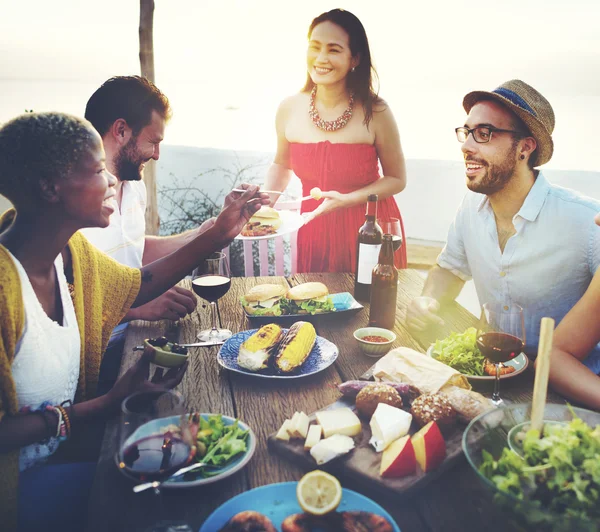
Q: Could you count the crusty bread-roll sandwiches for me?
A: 3